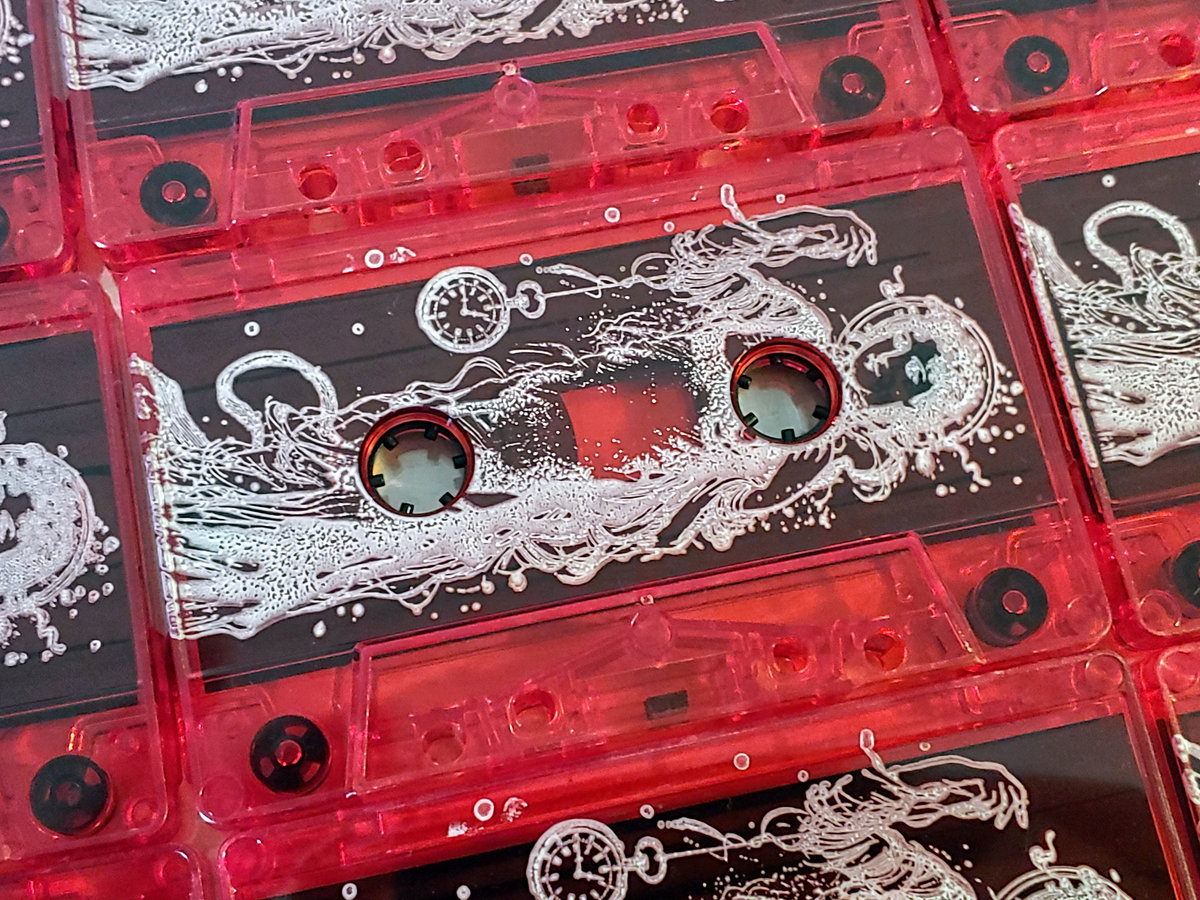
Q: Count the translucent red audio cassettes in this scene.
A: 9